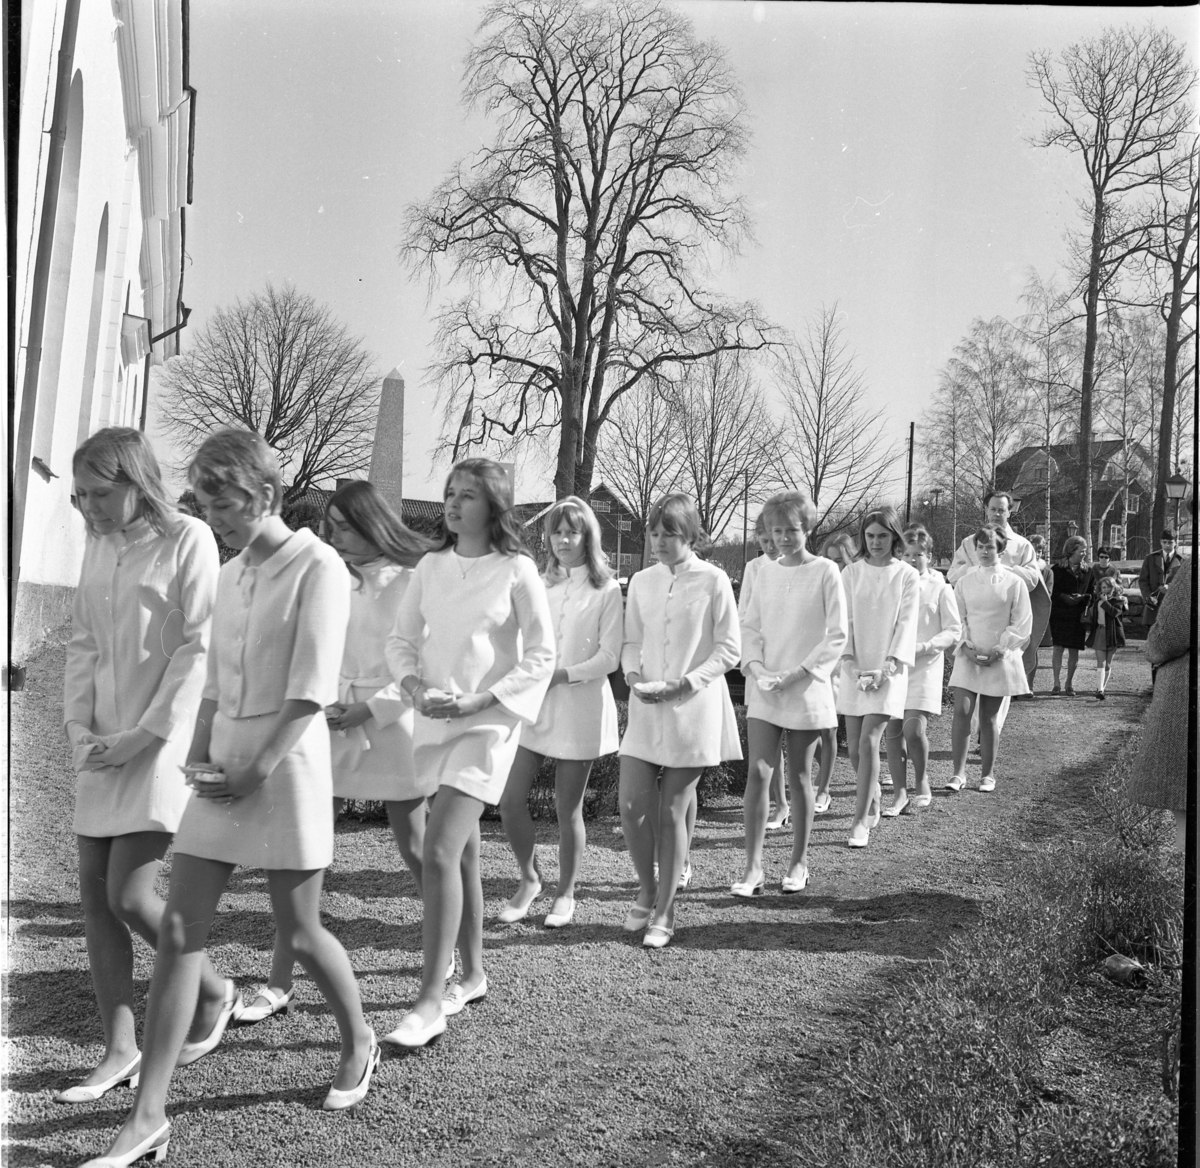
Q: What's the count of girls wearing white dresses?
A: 12